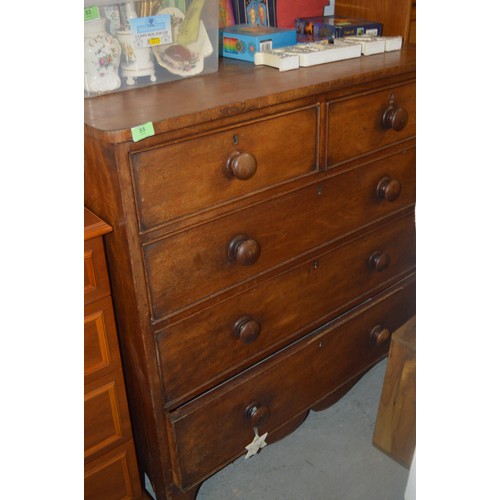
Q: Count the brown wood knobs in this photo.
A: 8